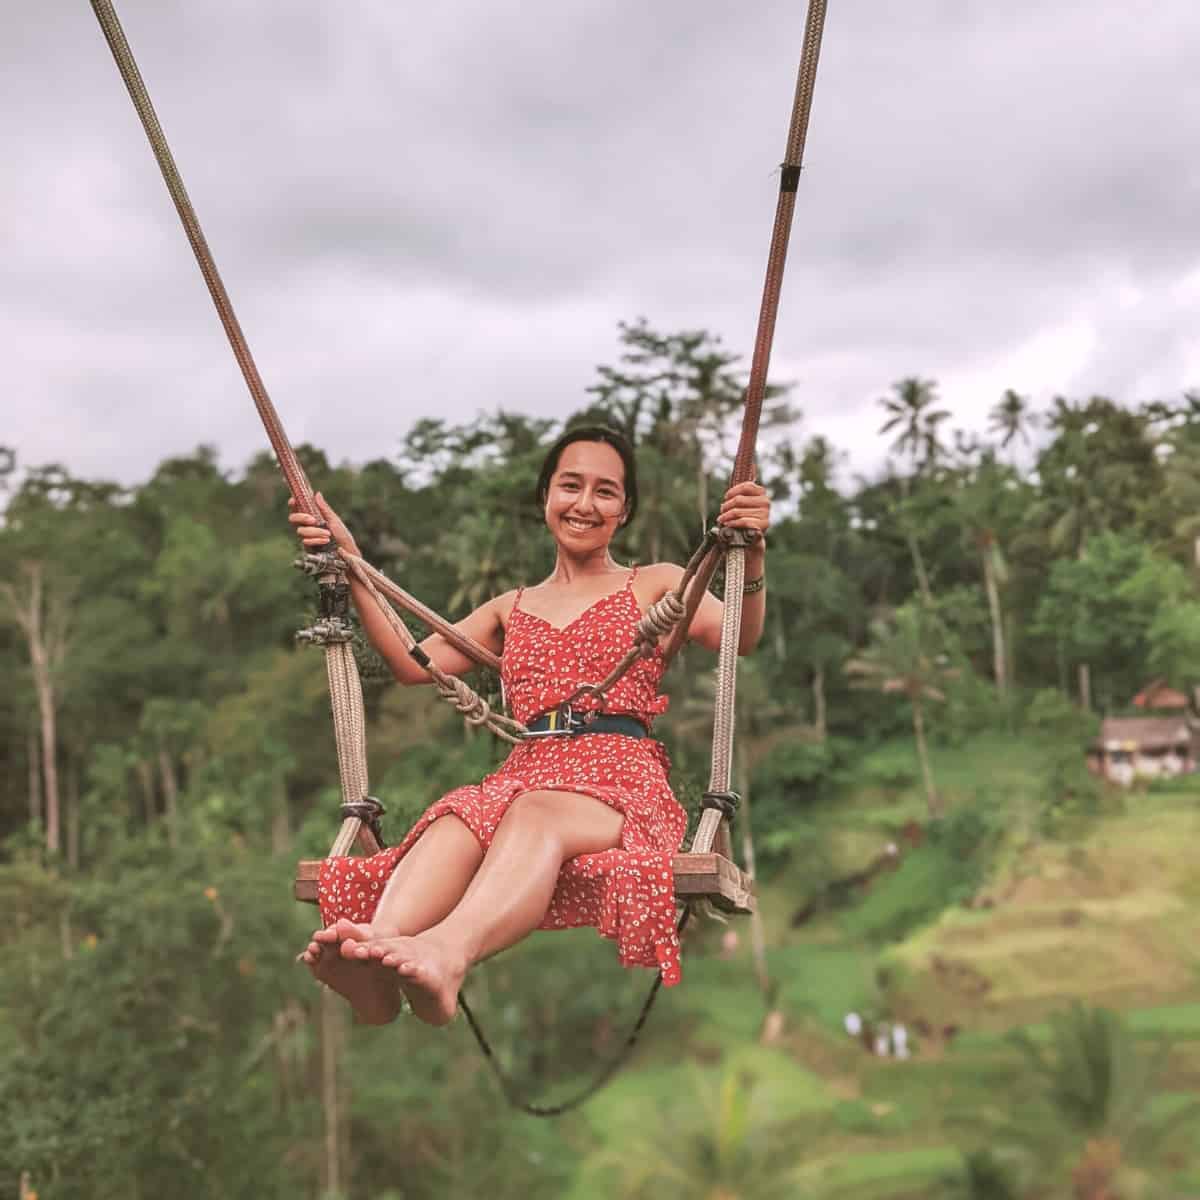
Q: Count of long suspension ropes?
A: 2